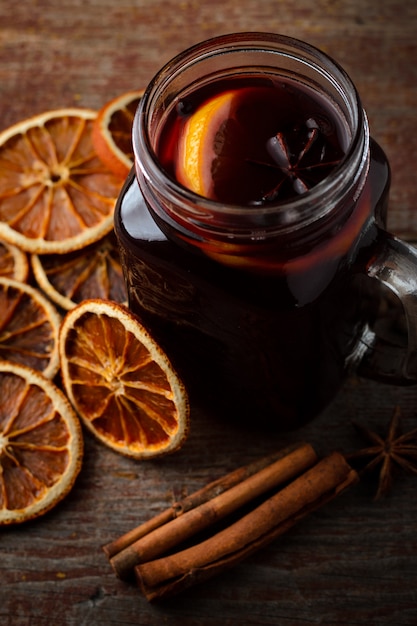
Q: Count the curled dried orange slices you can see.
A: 7